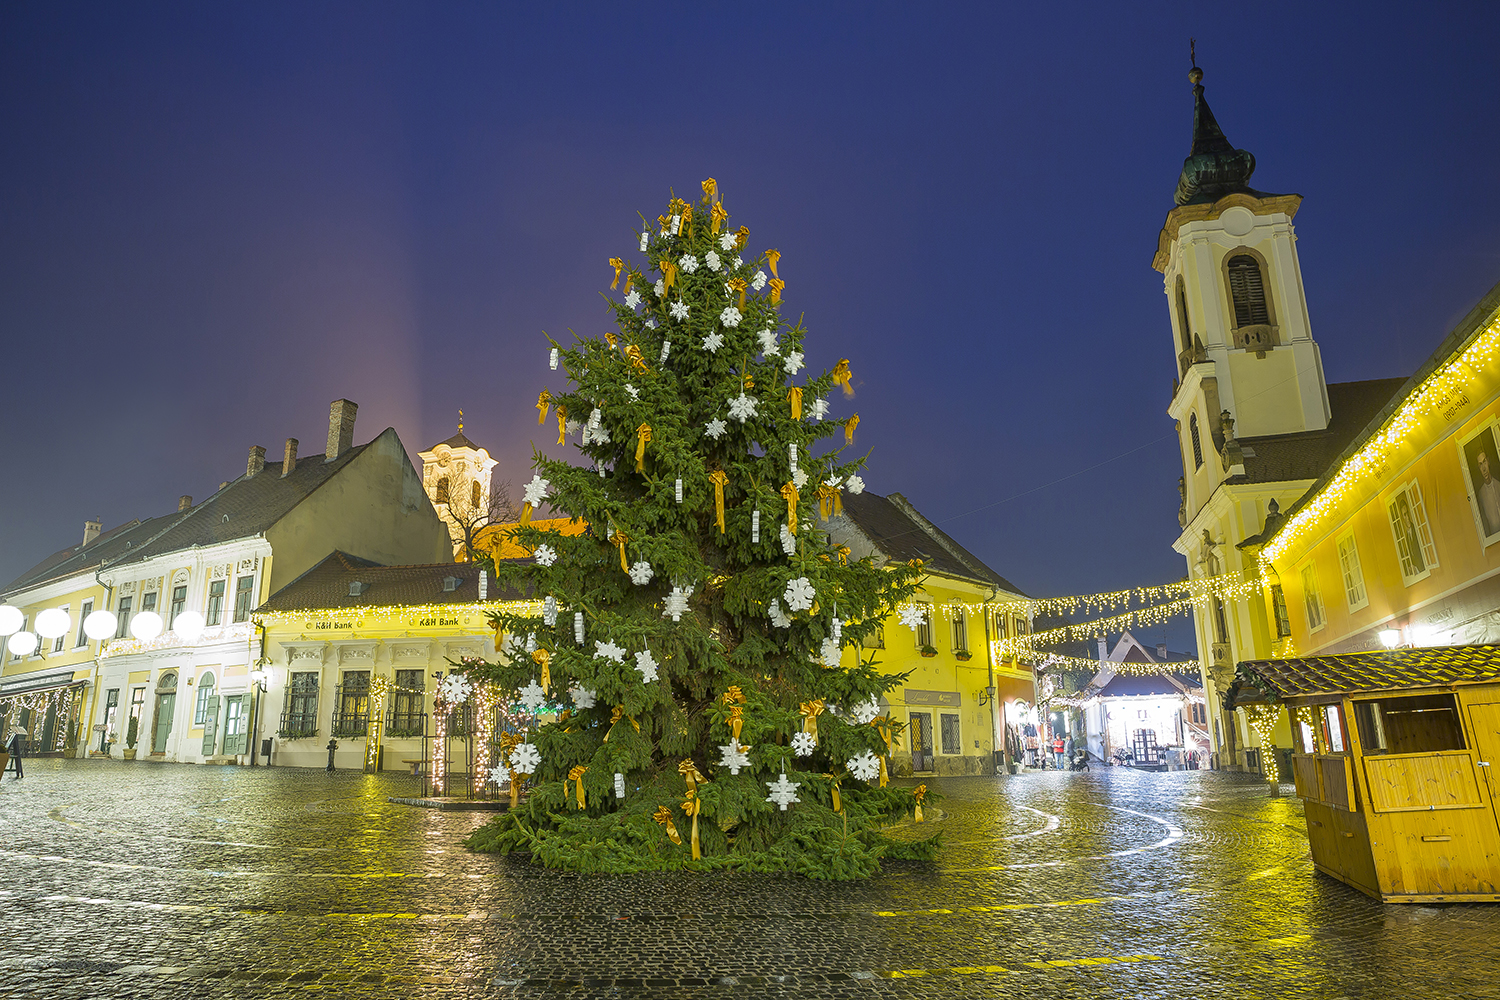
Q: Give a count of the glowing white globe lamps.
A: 6